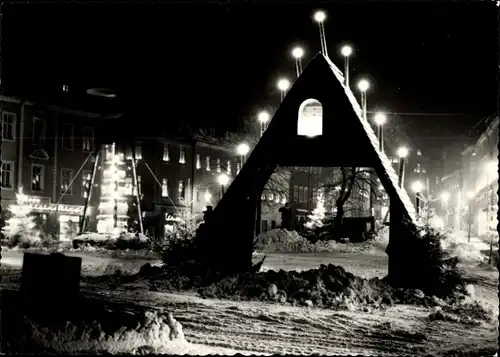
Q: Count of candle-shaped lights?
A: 11